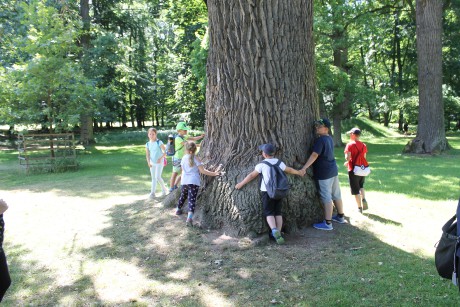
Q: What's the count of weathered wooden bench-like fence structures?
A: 1